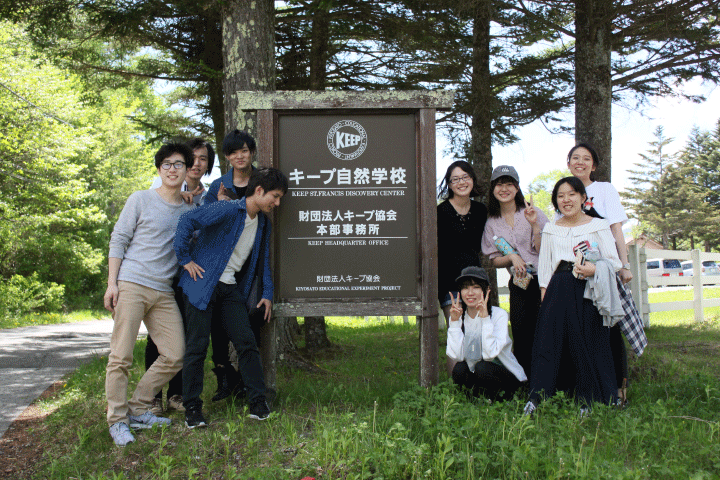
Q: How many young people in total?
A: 9